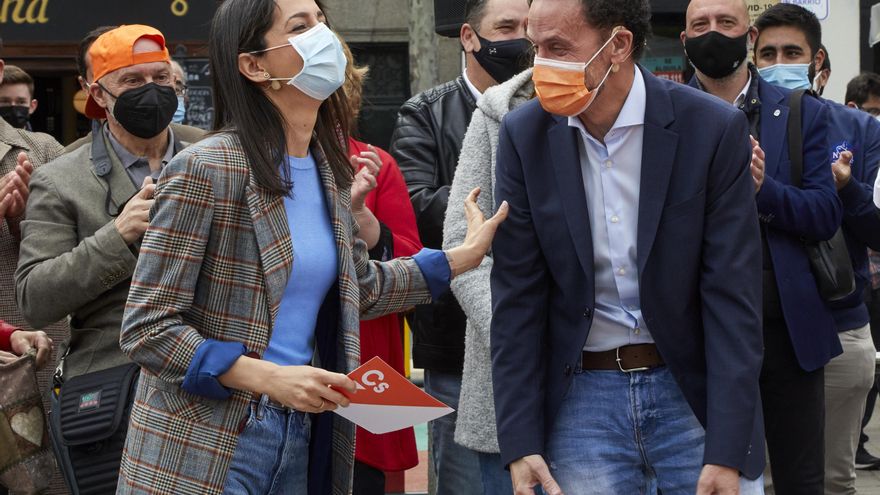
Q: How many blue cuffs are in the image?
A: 2